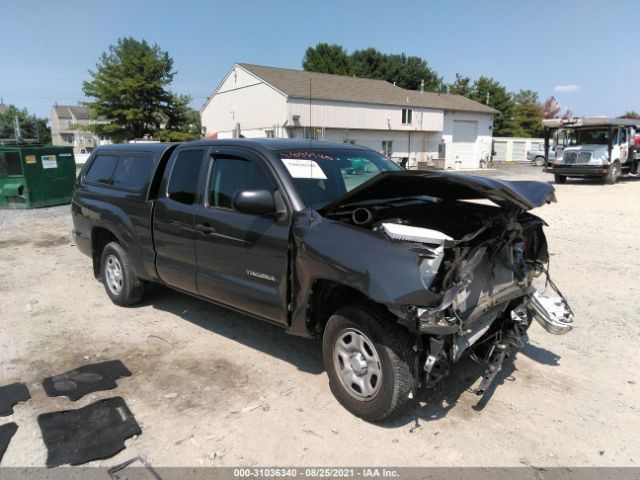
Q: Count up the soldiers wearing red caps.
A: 0